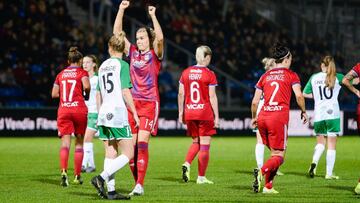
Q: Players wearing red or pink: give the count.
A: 5